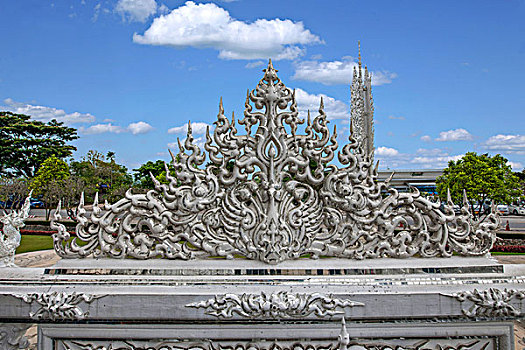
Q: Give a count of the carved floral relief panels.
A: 3